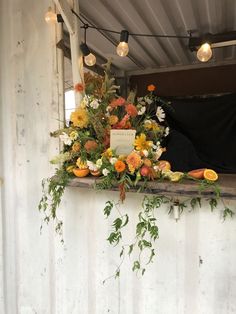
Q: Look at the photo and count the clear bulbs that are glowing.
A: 4